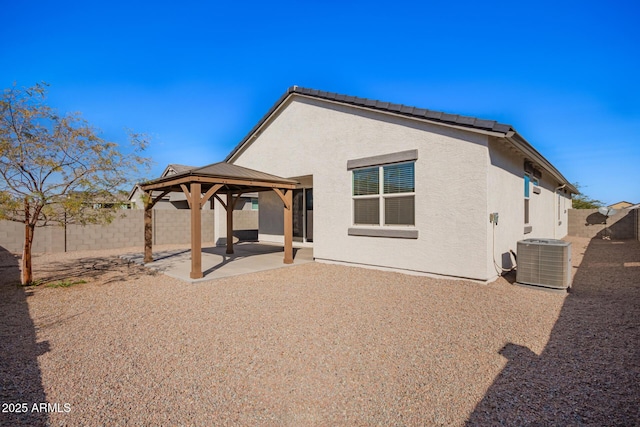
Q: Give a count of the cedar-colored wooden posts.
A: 4